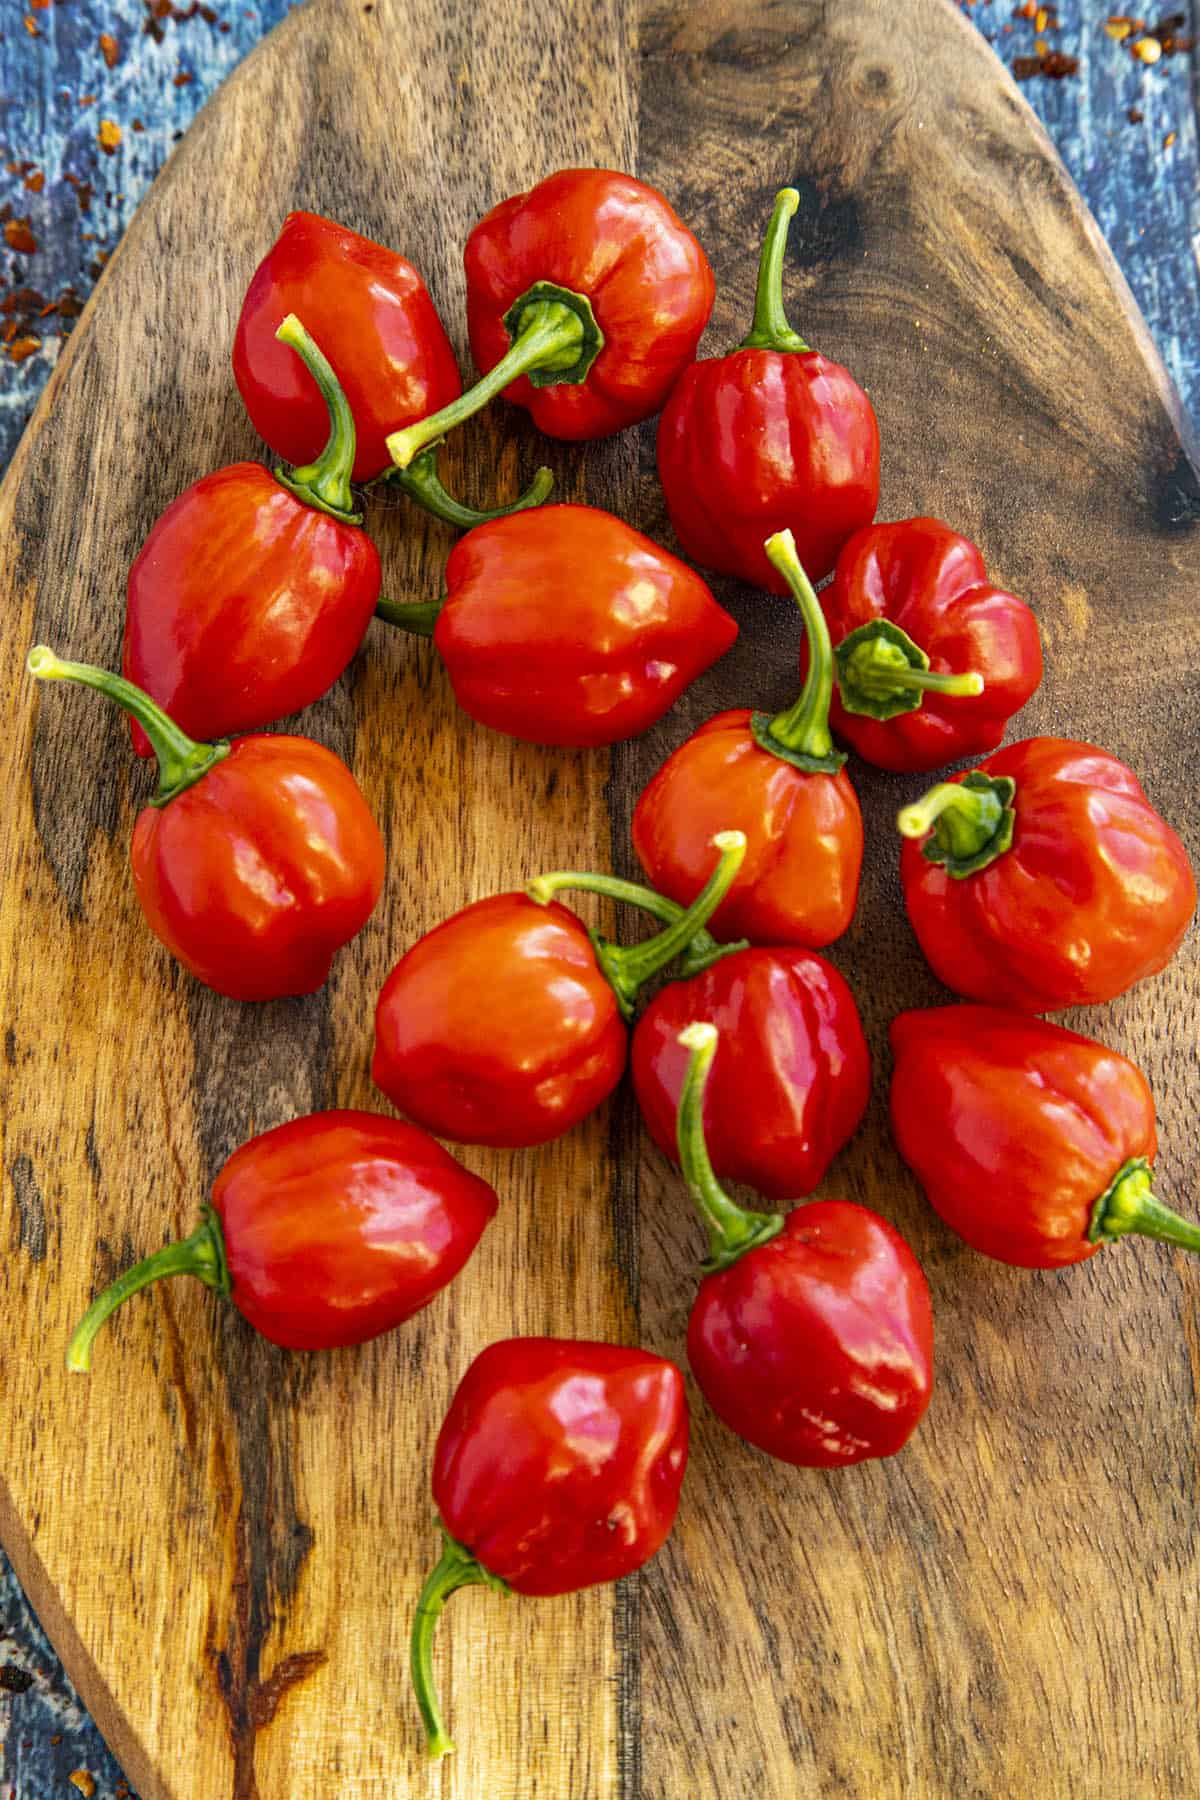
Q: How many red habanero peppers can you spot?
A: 15